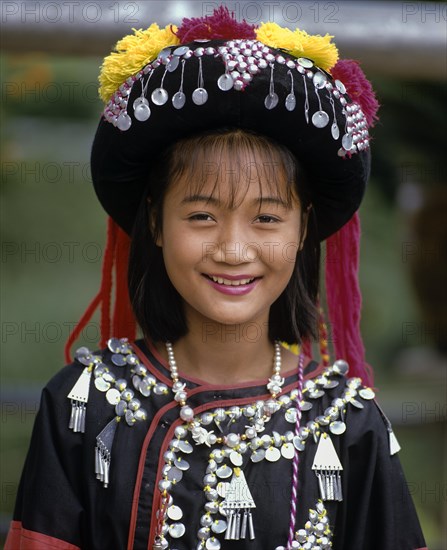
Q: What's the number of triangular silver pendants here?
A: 5